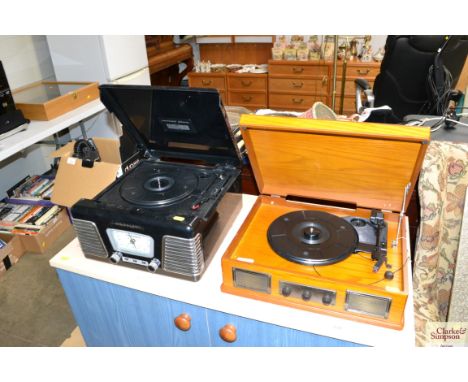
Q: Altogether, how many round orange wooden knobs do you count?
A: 2